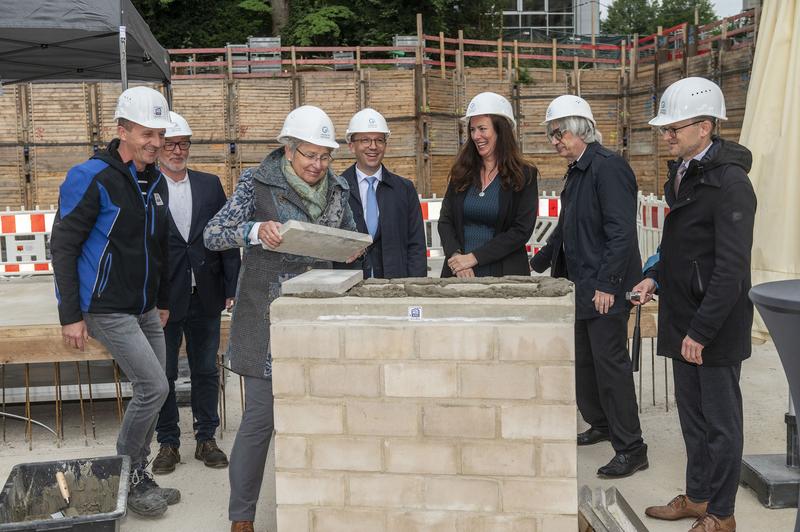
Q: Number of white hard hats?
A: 7